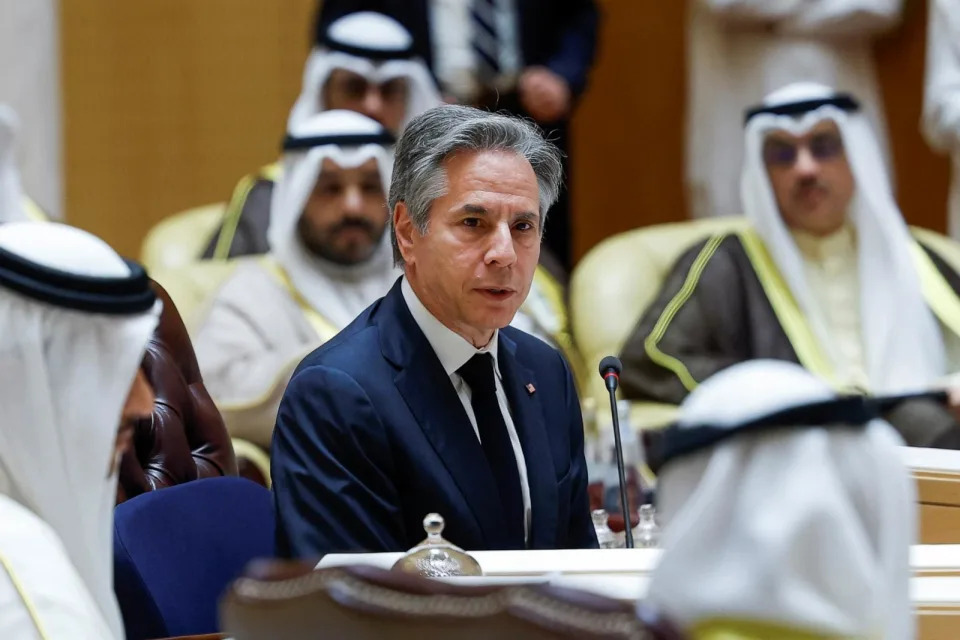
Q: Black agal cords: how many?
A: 5